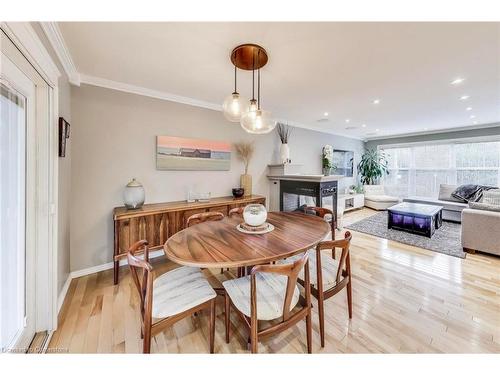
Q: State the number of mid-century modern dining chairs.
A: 6